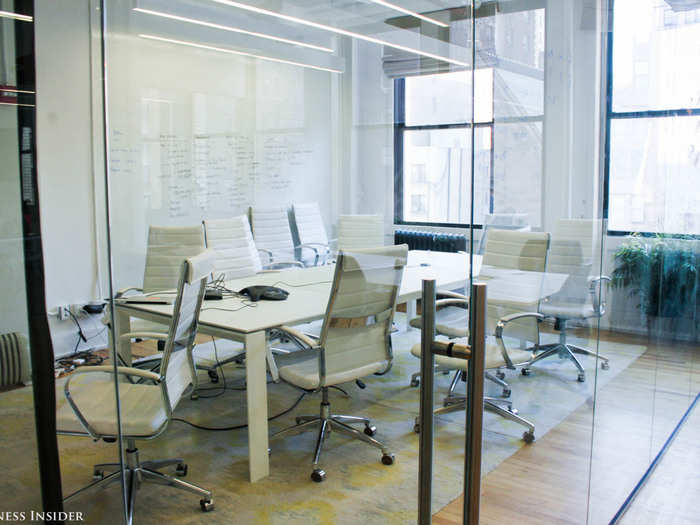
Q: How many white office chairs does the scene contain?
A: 10